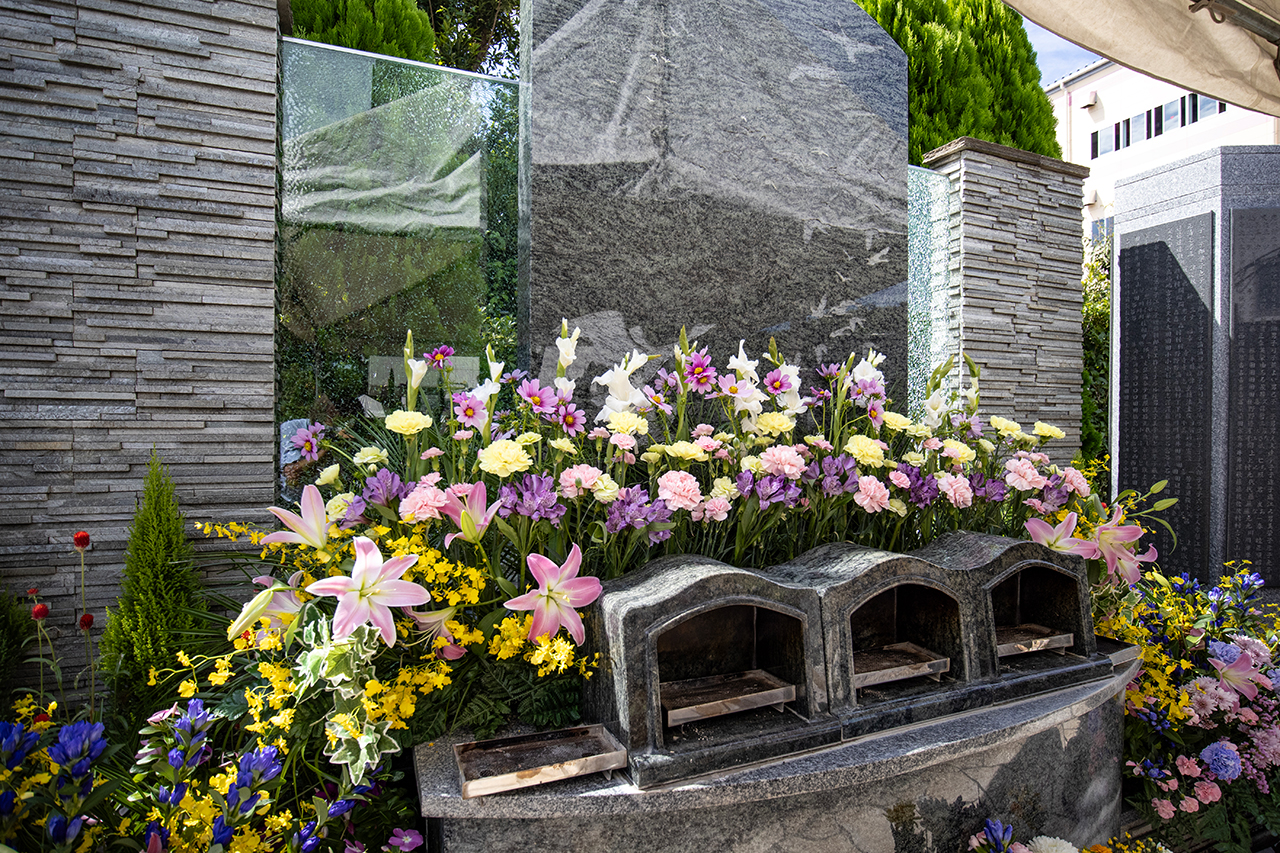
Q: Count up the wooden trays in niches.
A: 3